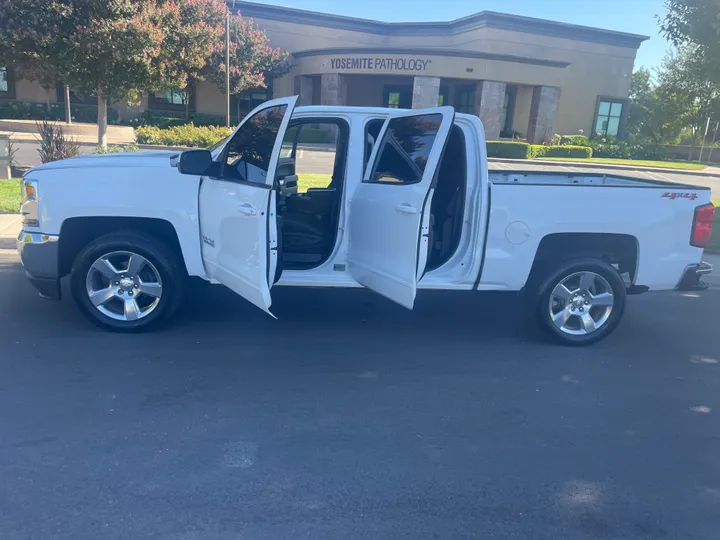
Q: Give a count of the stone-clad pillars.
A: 5